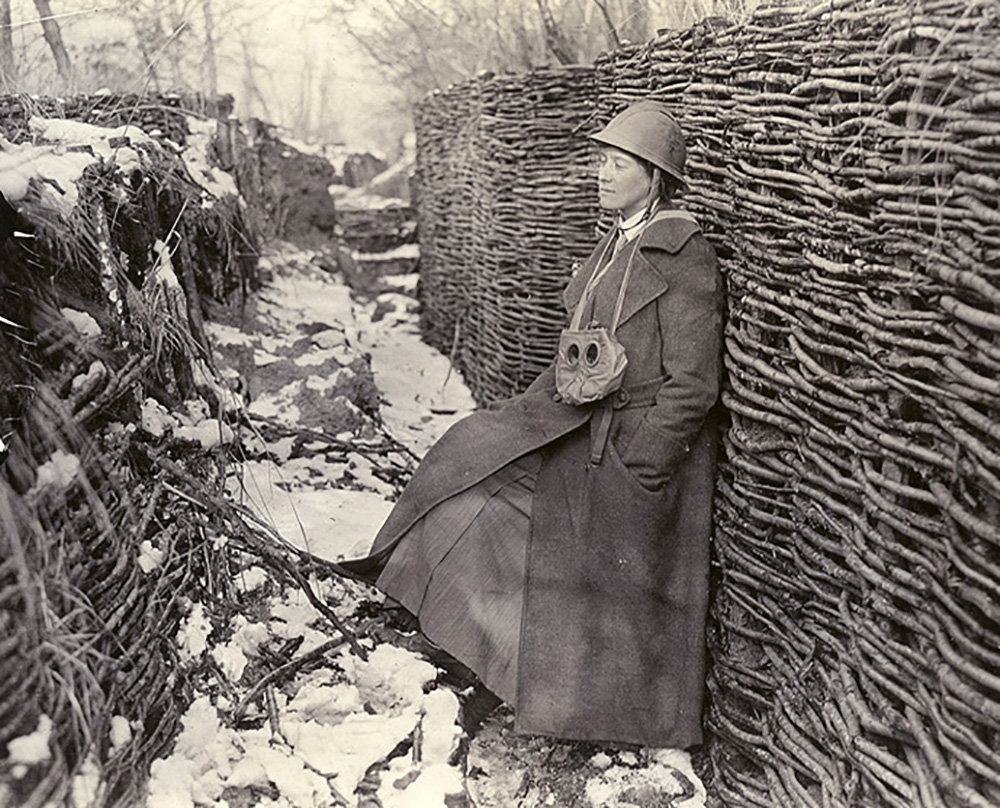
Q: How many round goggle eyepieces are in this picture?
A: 2